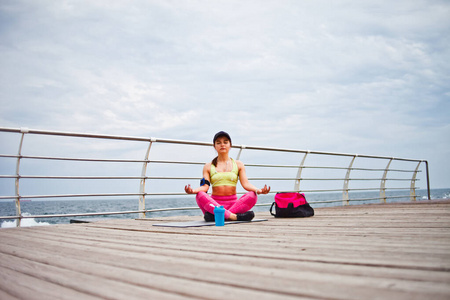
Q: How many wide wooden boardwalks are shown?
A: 1